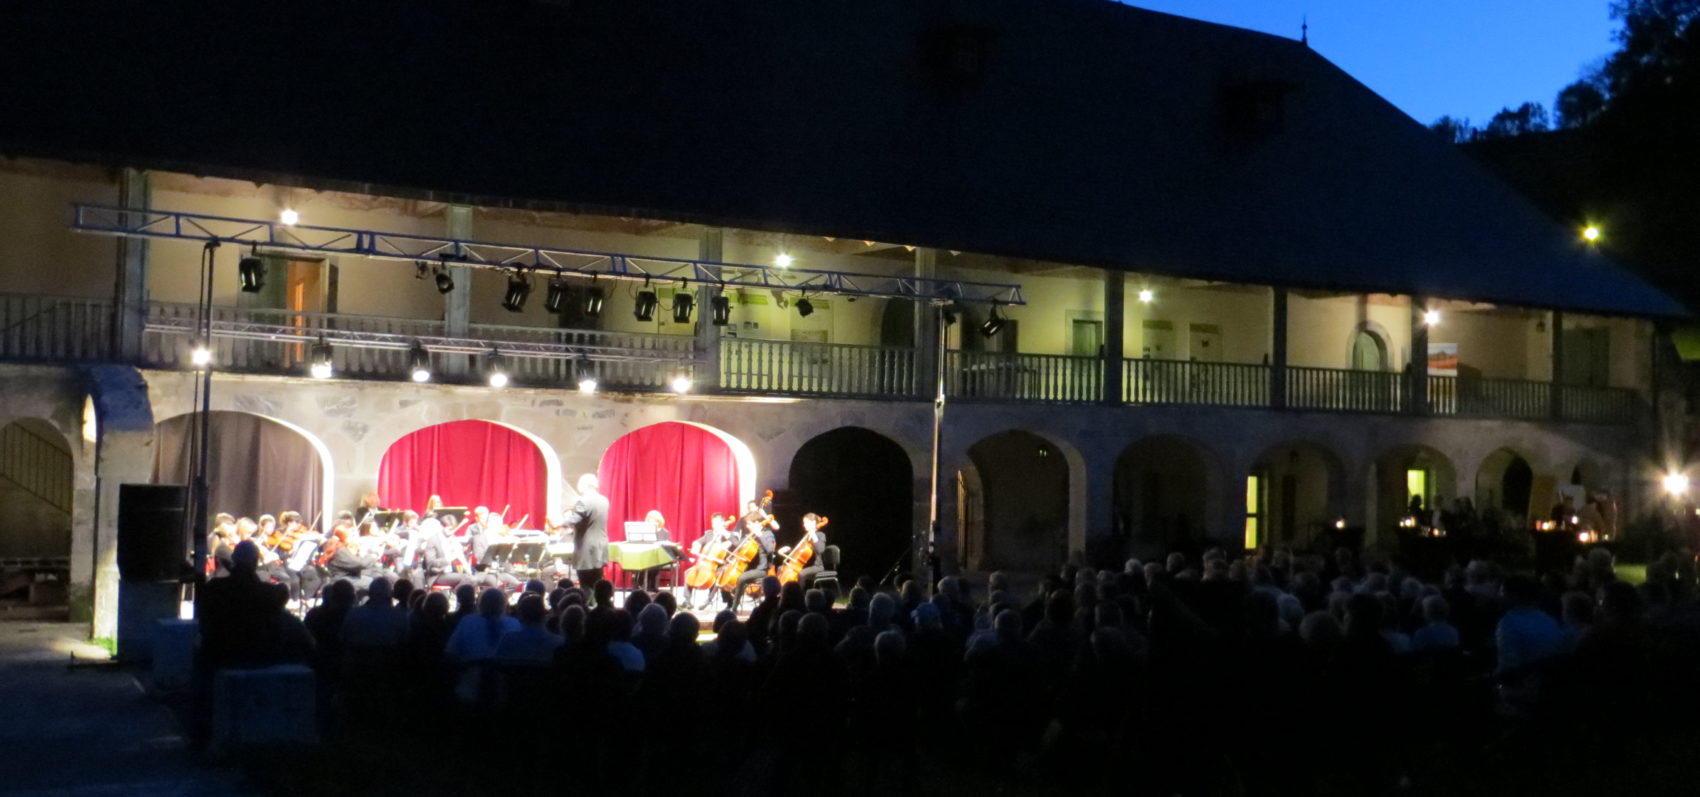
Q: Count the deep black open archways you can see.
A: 1